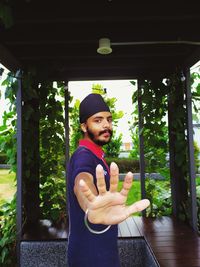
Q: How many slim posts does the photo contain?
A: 4